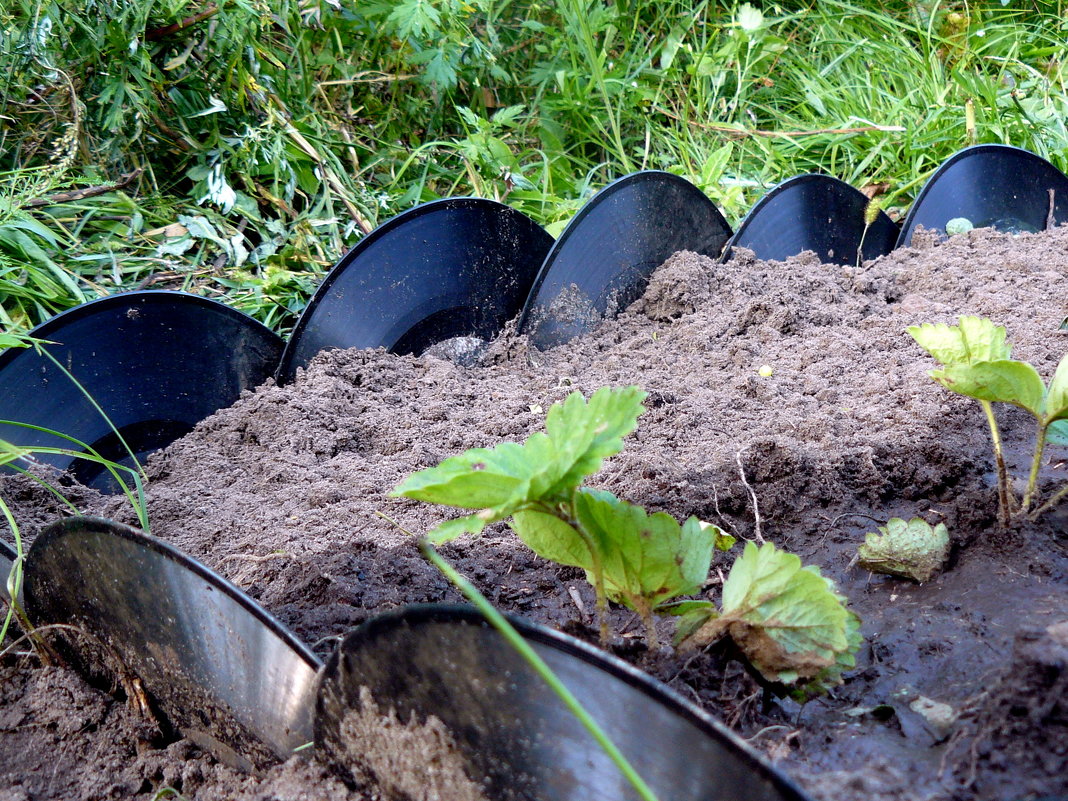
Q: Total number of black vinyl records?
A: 8